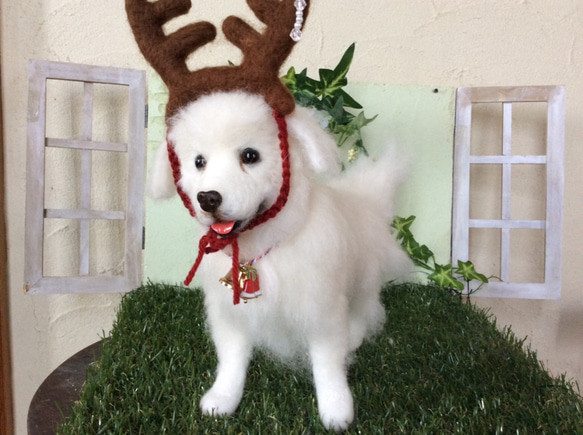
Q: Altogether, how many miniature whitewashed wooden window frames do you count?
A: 2